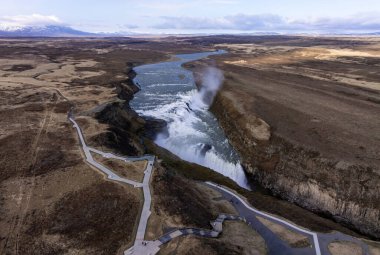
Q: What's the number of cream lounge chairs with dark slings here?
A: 0